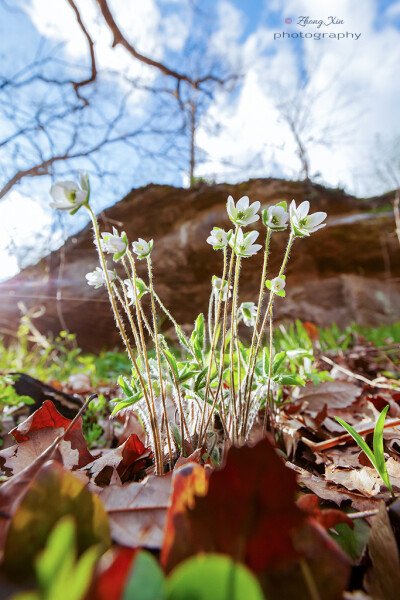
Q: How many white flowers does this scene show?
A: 13